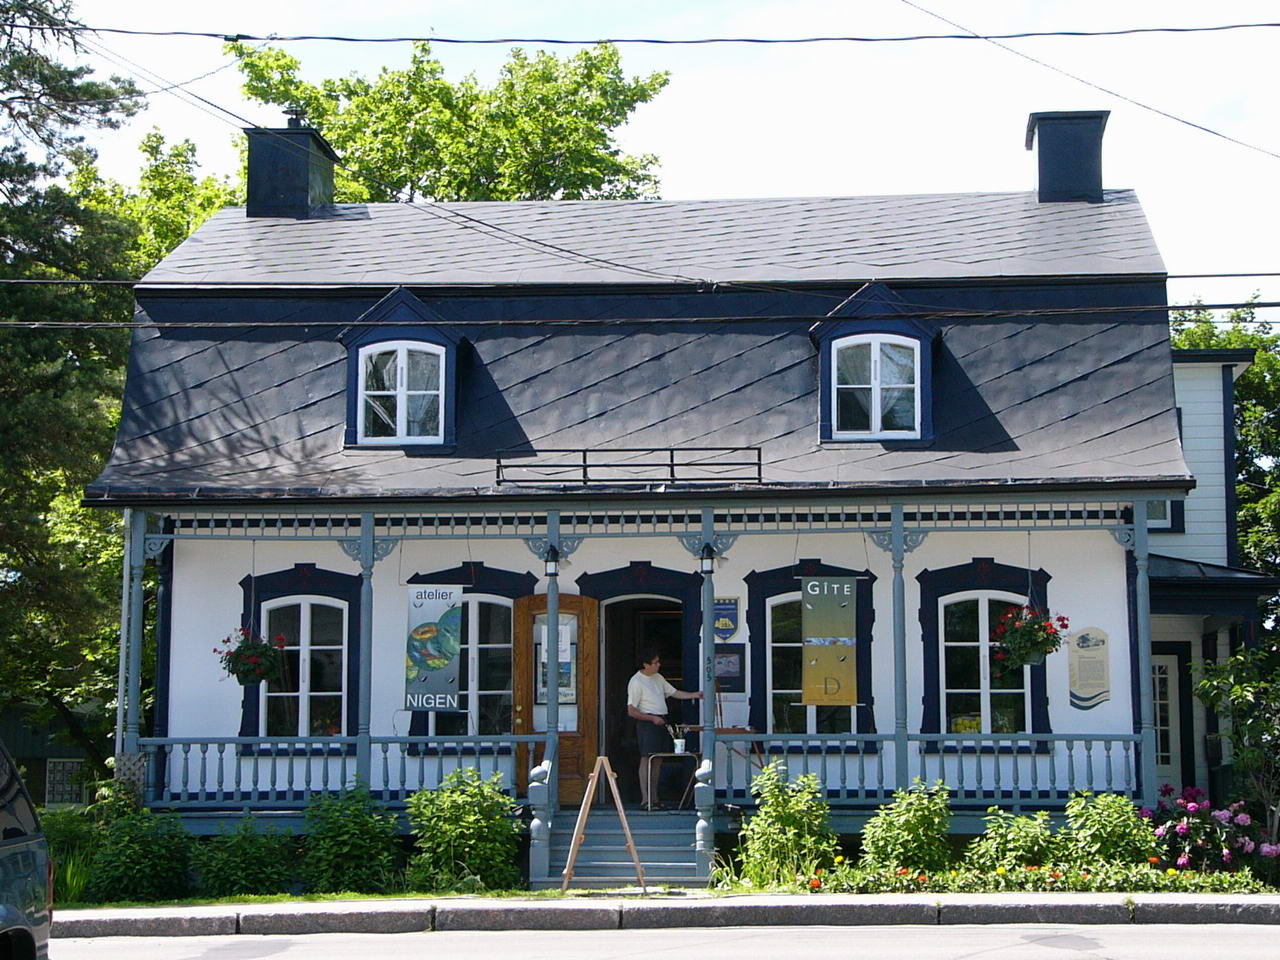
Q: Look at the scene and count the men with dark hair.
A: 1